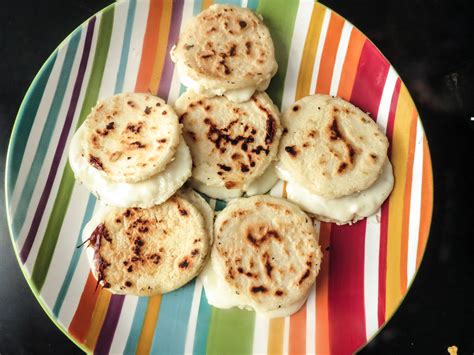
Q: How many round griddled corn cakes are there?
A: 6